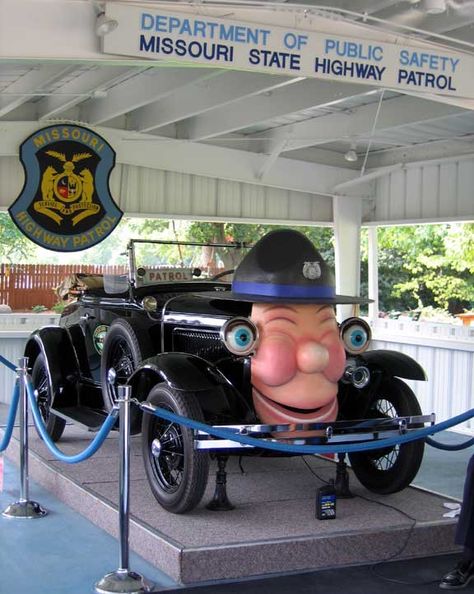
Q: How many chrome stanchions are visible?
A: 2